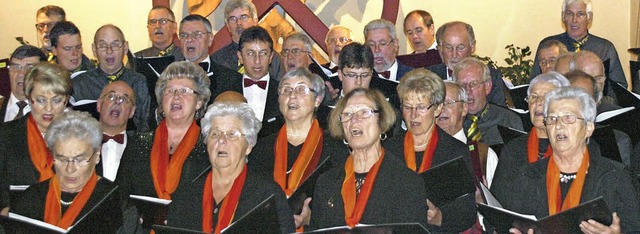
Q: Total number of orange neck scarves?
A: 9